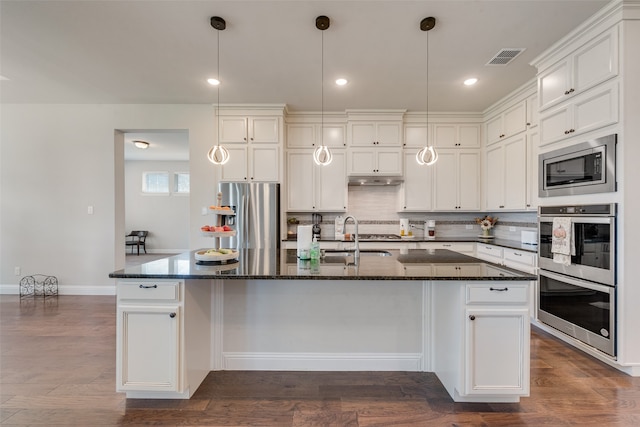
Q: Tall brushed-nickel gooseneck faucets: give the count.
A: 1